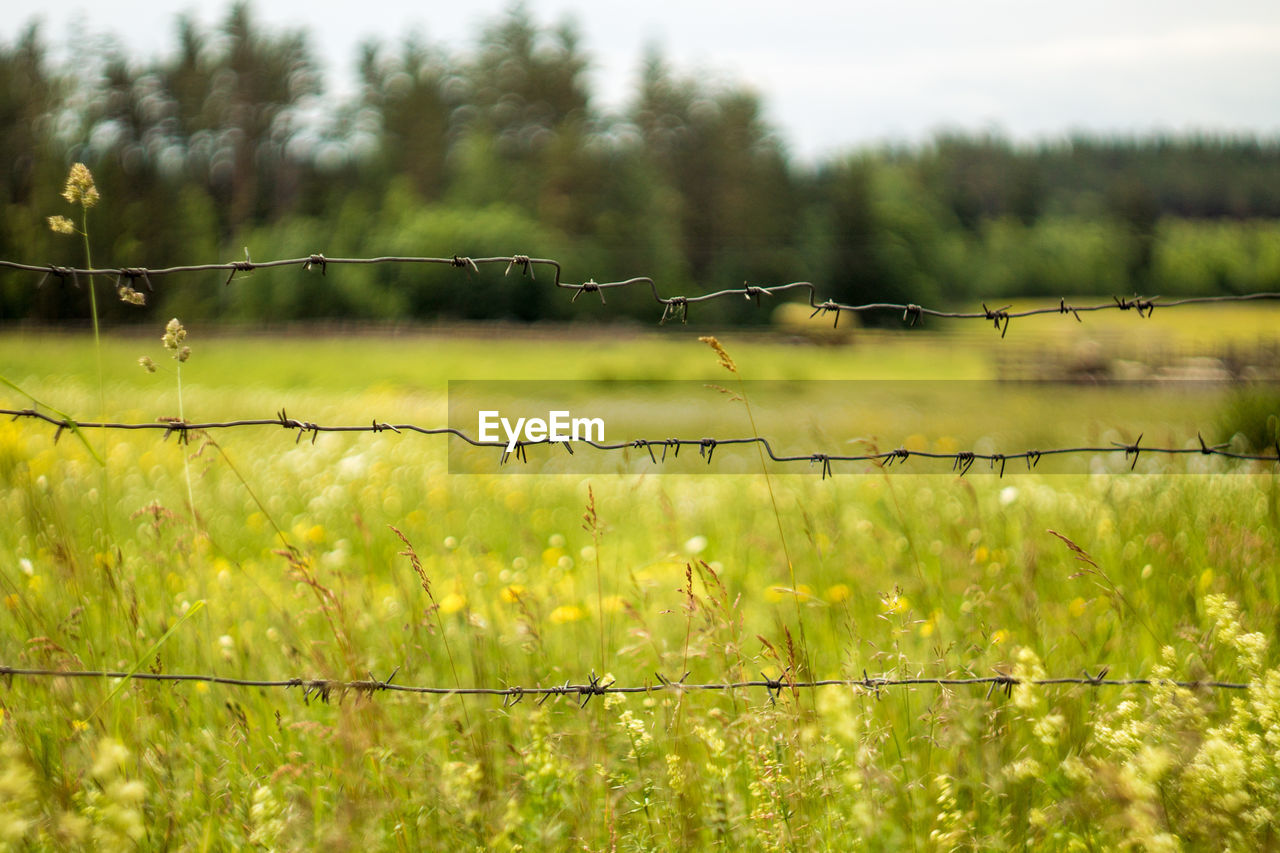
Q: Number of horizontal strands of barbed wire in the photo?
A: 3